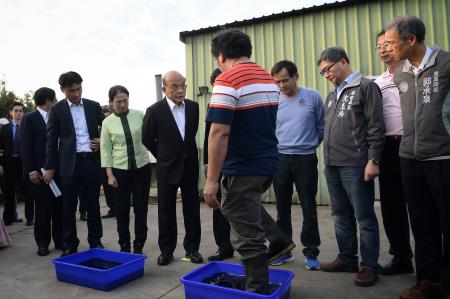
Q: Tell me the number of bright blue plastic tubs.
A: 2